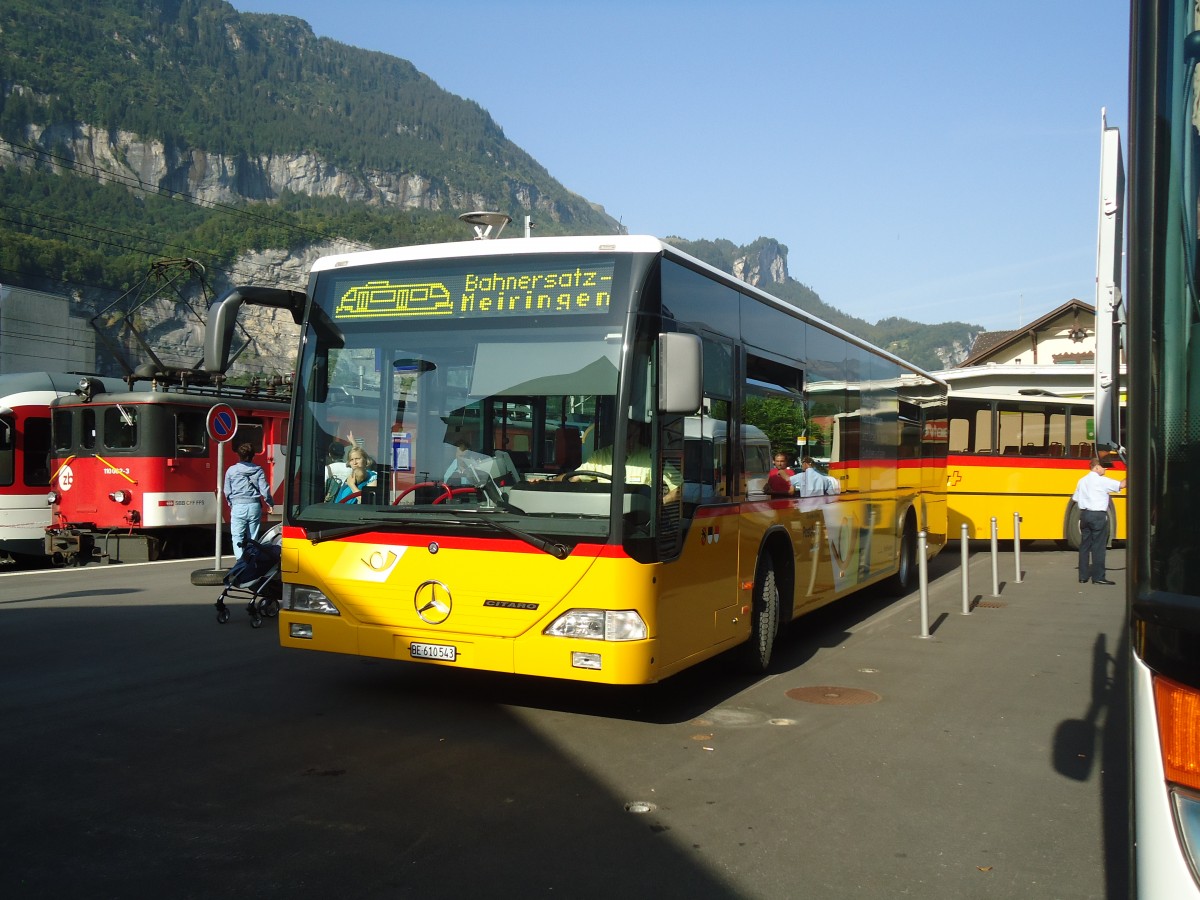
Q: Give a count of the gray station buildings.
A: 1